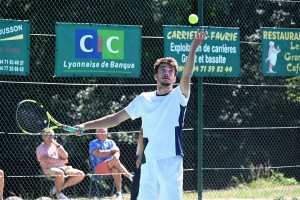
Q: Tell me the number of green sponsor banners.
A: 4